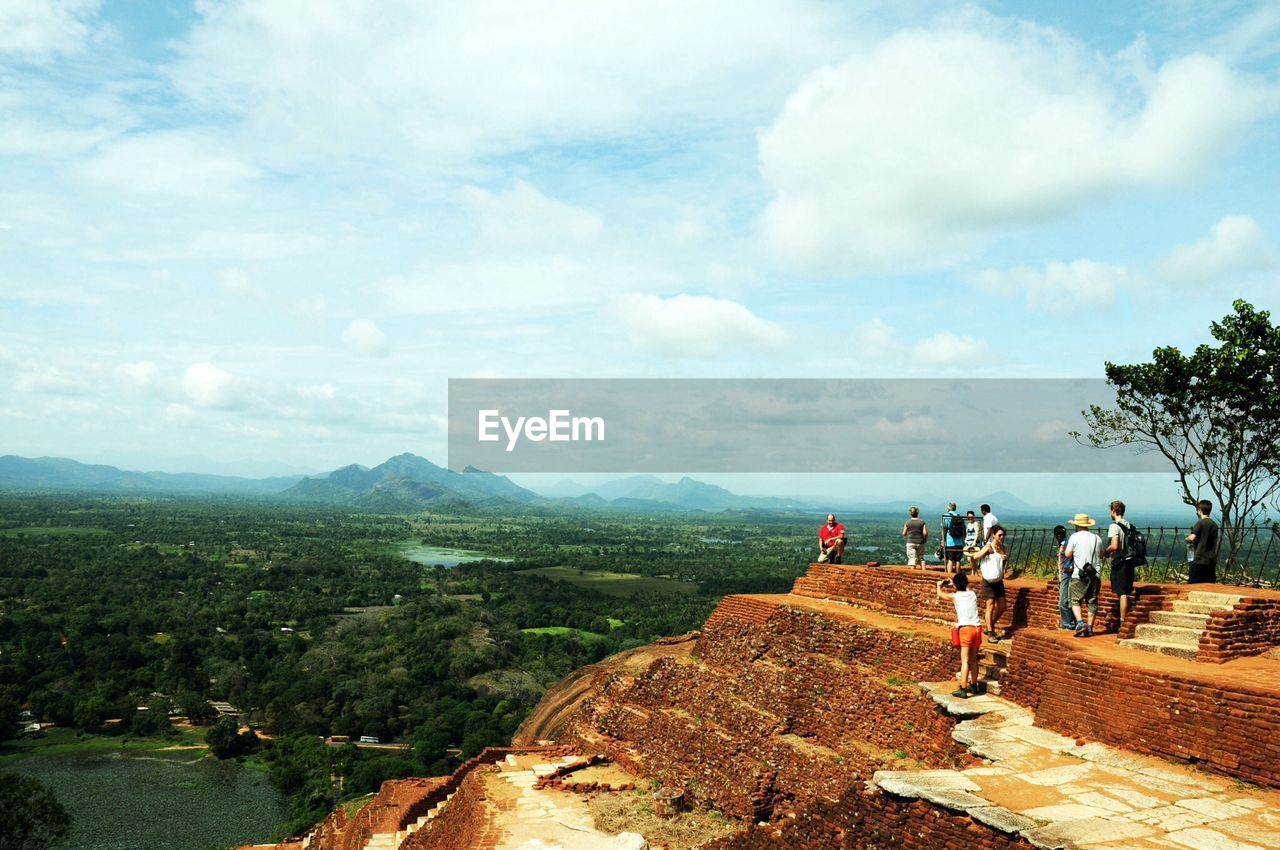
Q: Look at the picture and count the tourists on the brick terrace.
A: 11